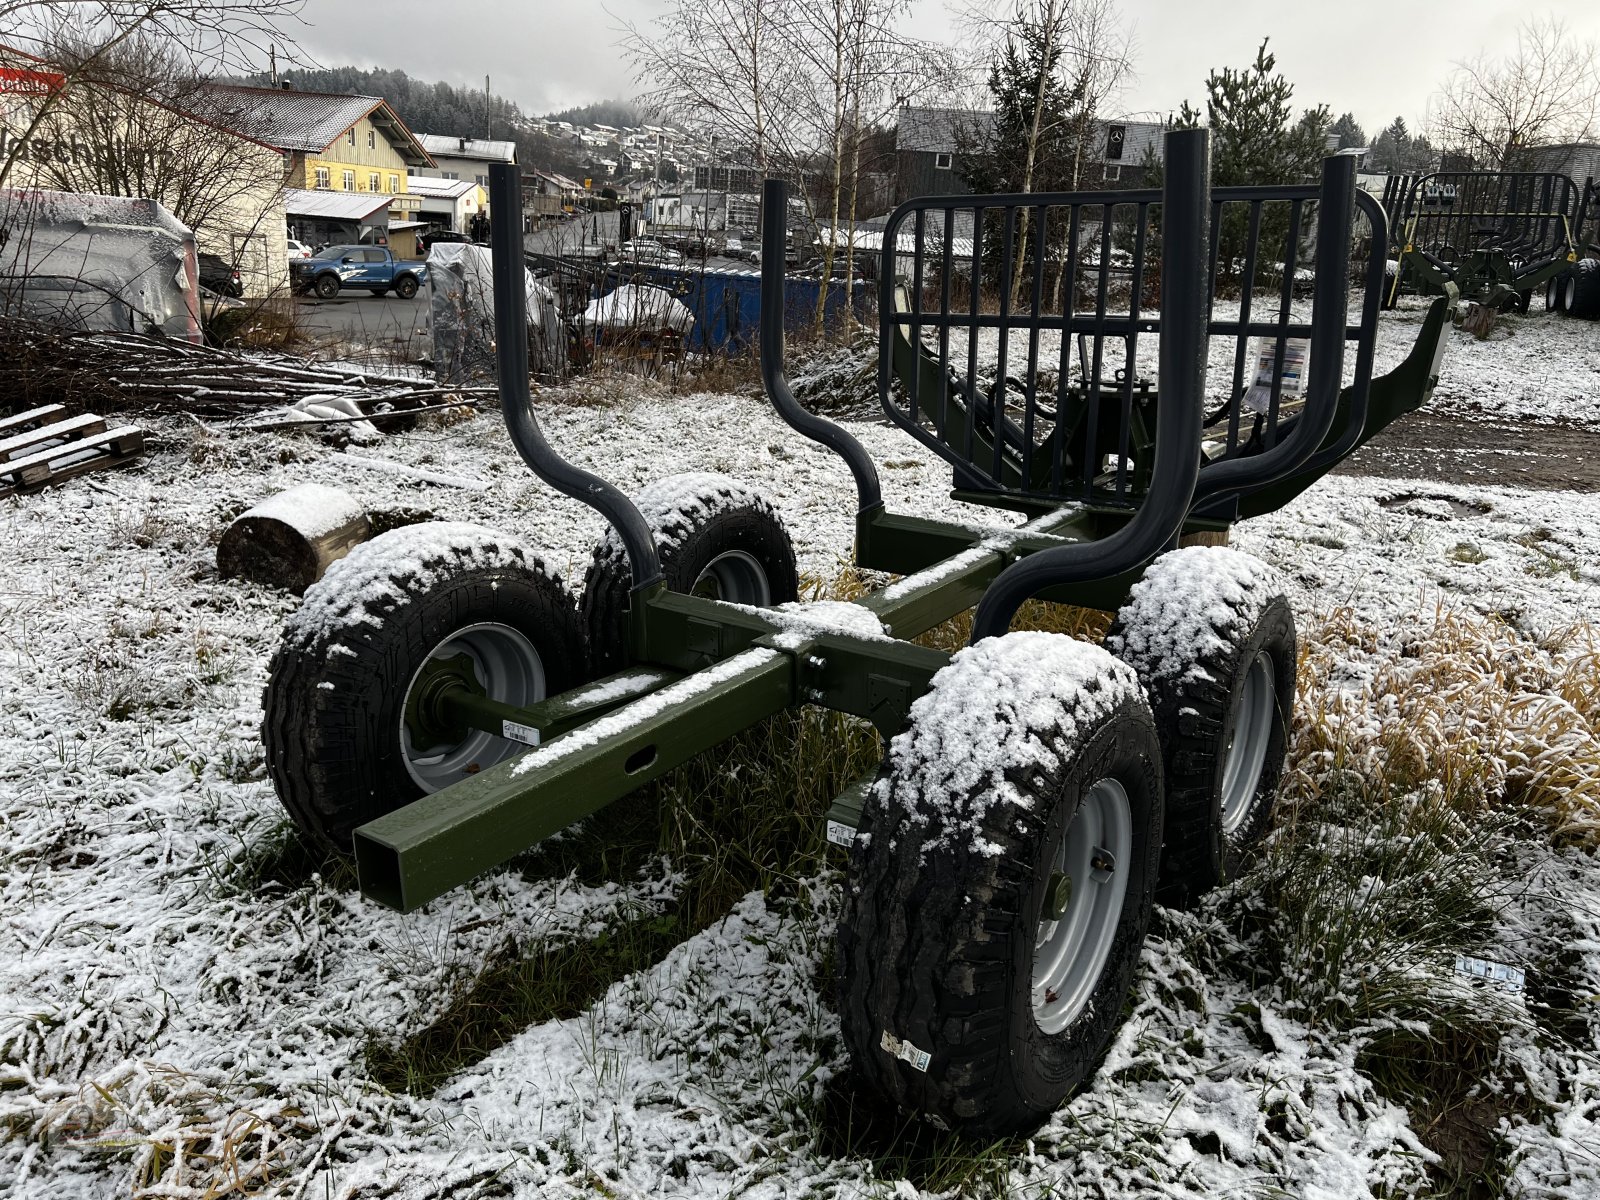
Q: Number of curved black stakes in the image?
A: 4